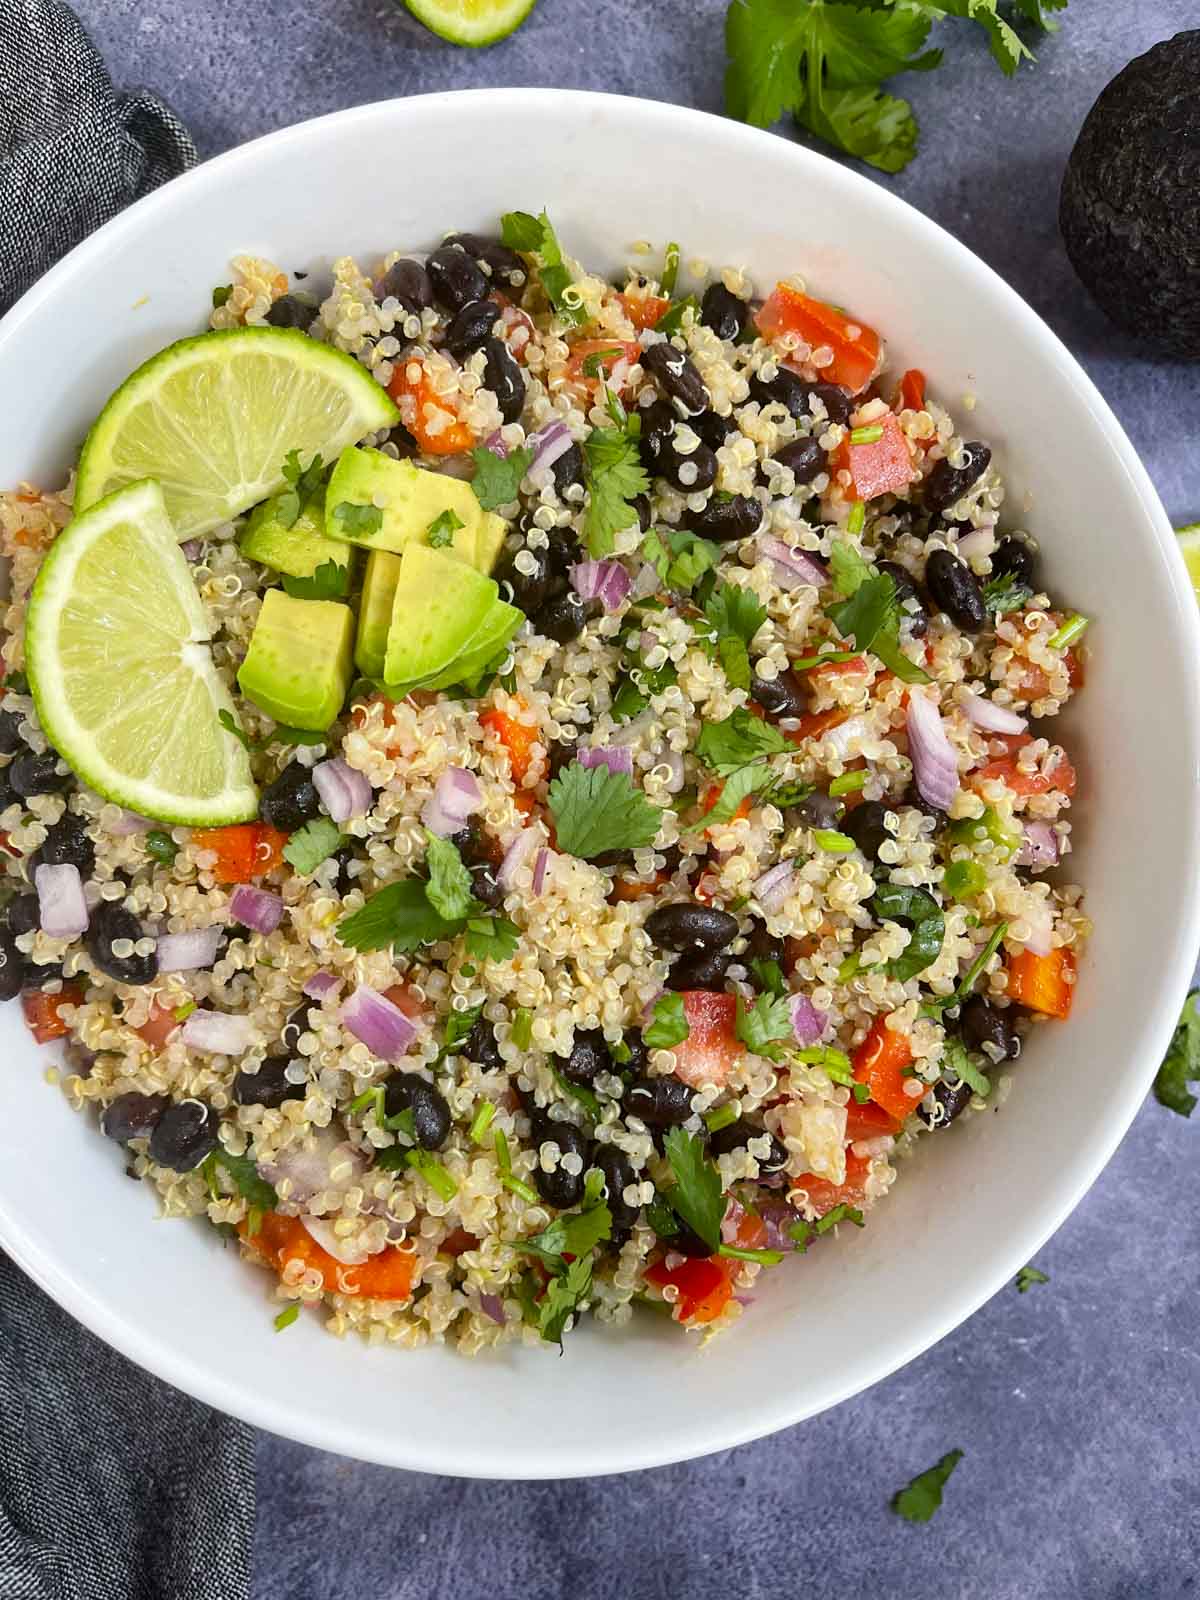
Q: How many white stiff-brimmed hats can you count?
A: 0